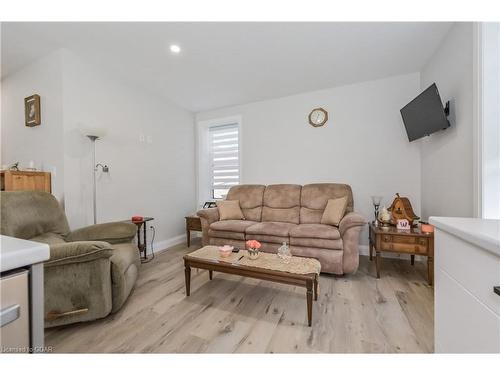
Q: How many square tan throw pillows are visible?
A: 2